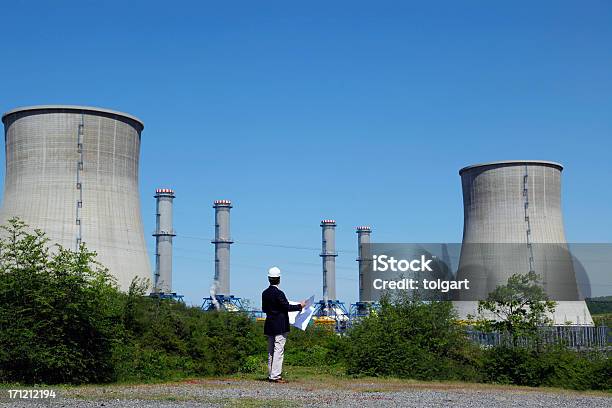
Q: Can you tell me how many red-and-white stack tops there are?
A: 4